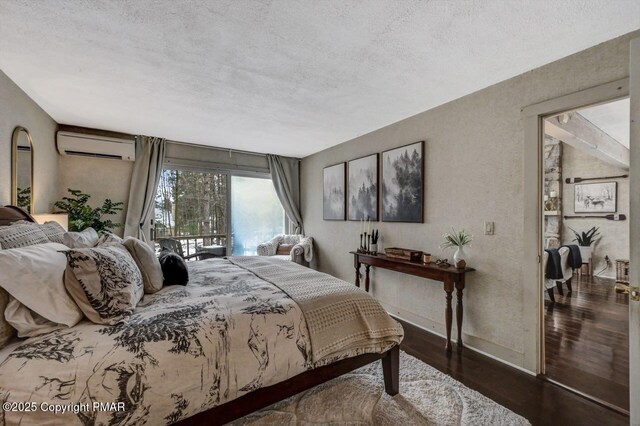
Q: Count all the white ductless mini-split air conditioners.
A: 1